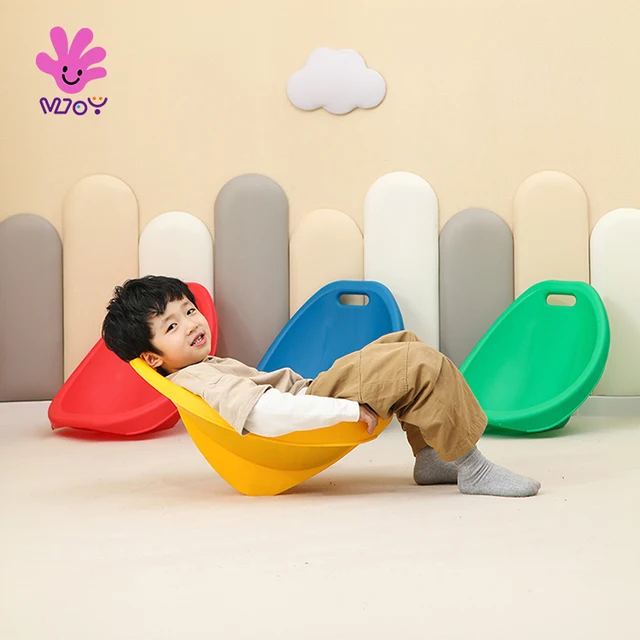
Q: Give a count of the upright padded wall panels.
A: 9